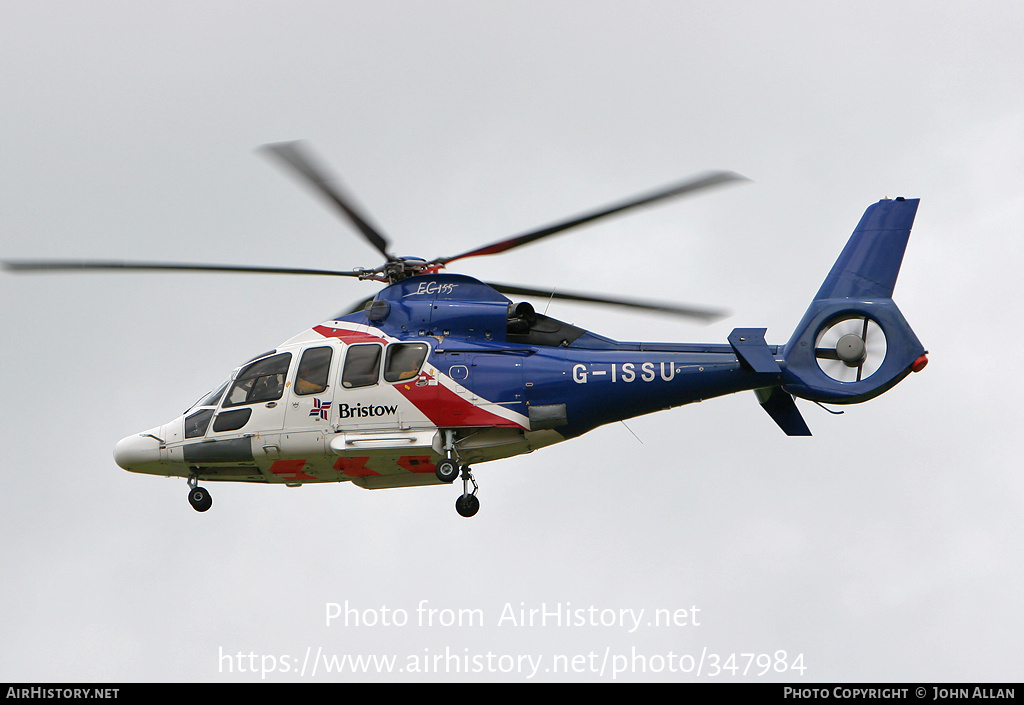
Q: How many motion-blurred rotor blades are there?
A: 5